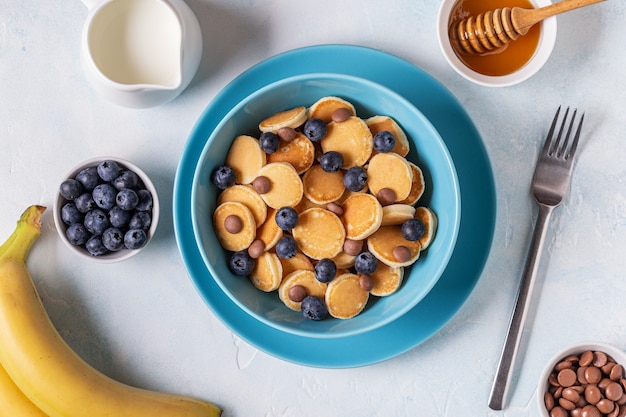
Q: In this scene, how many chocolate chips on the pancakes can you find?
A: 11